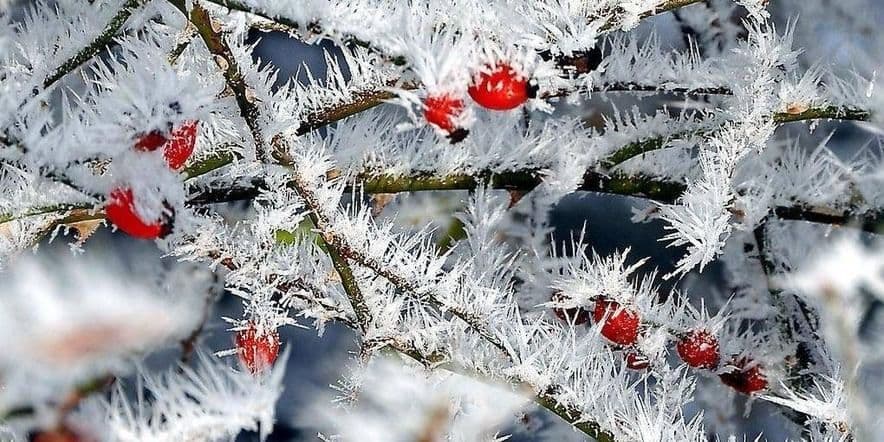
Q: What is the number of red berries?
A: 11